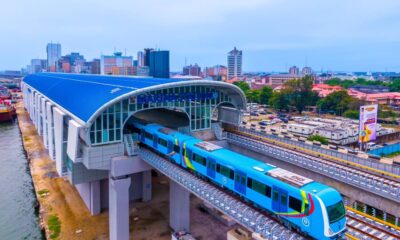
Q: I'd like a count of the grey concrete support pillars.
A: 4